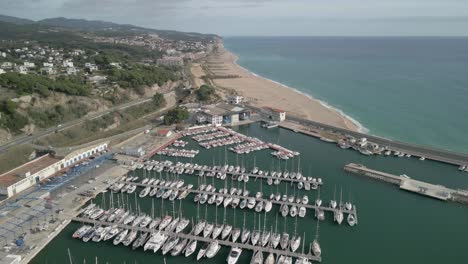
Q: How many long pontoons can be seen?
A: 3